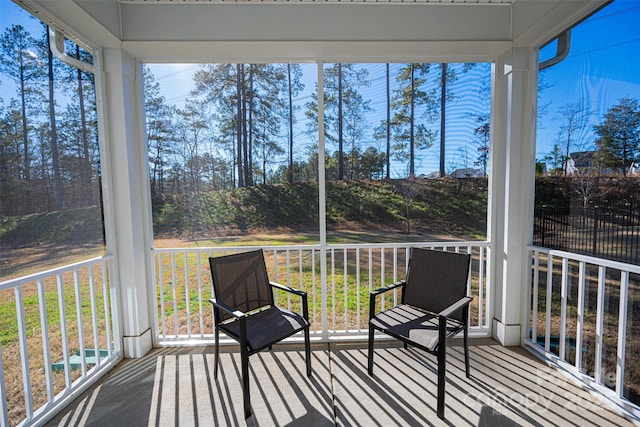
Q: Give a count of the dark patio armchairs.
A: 2